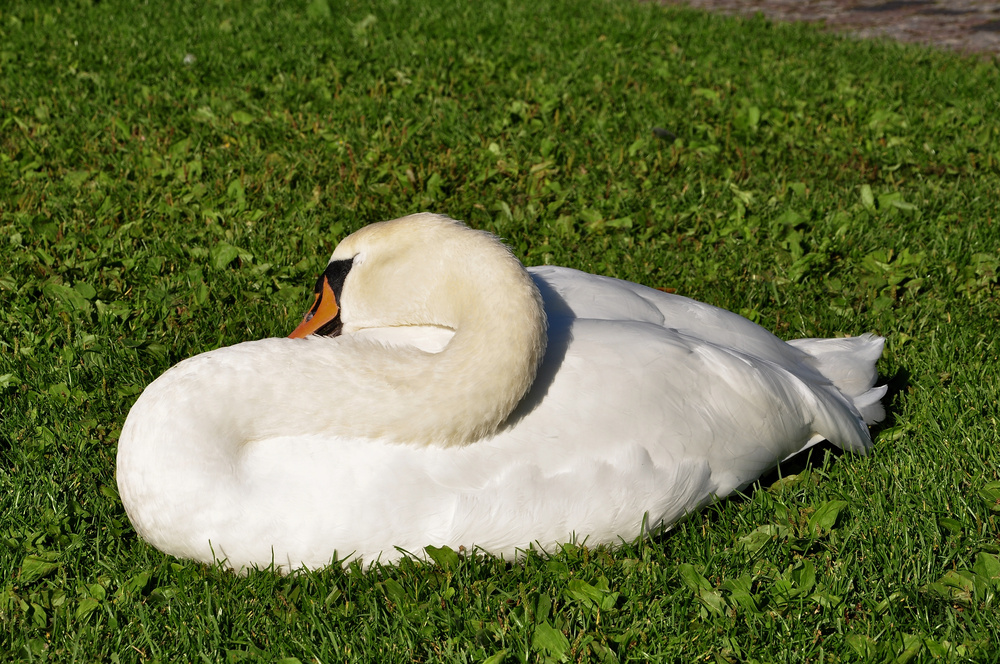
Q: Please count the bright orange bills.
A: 1